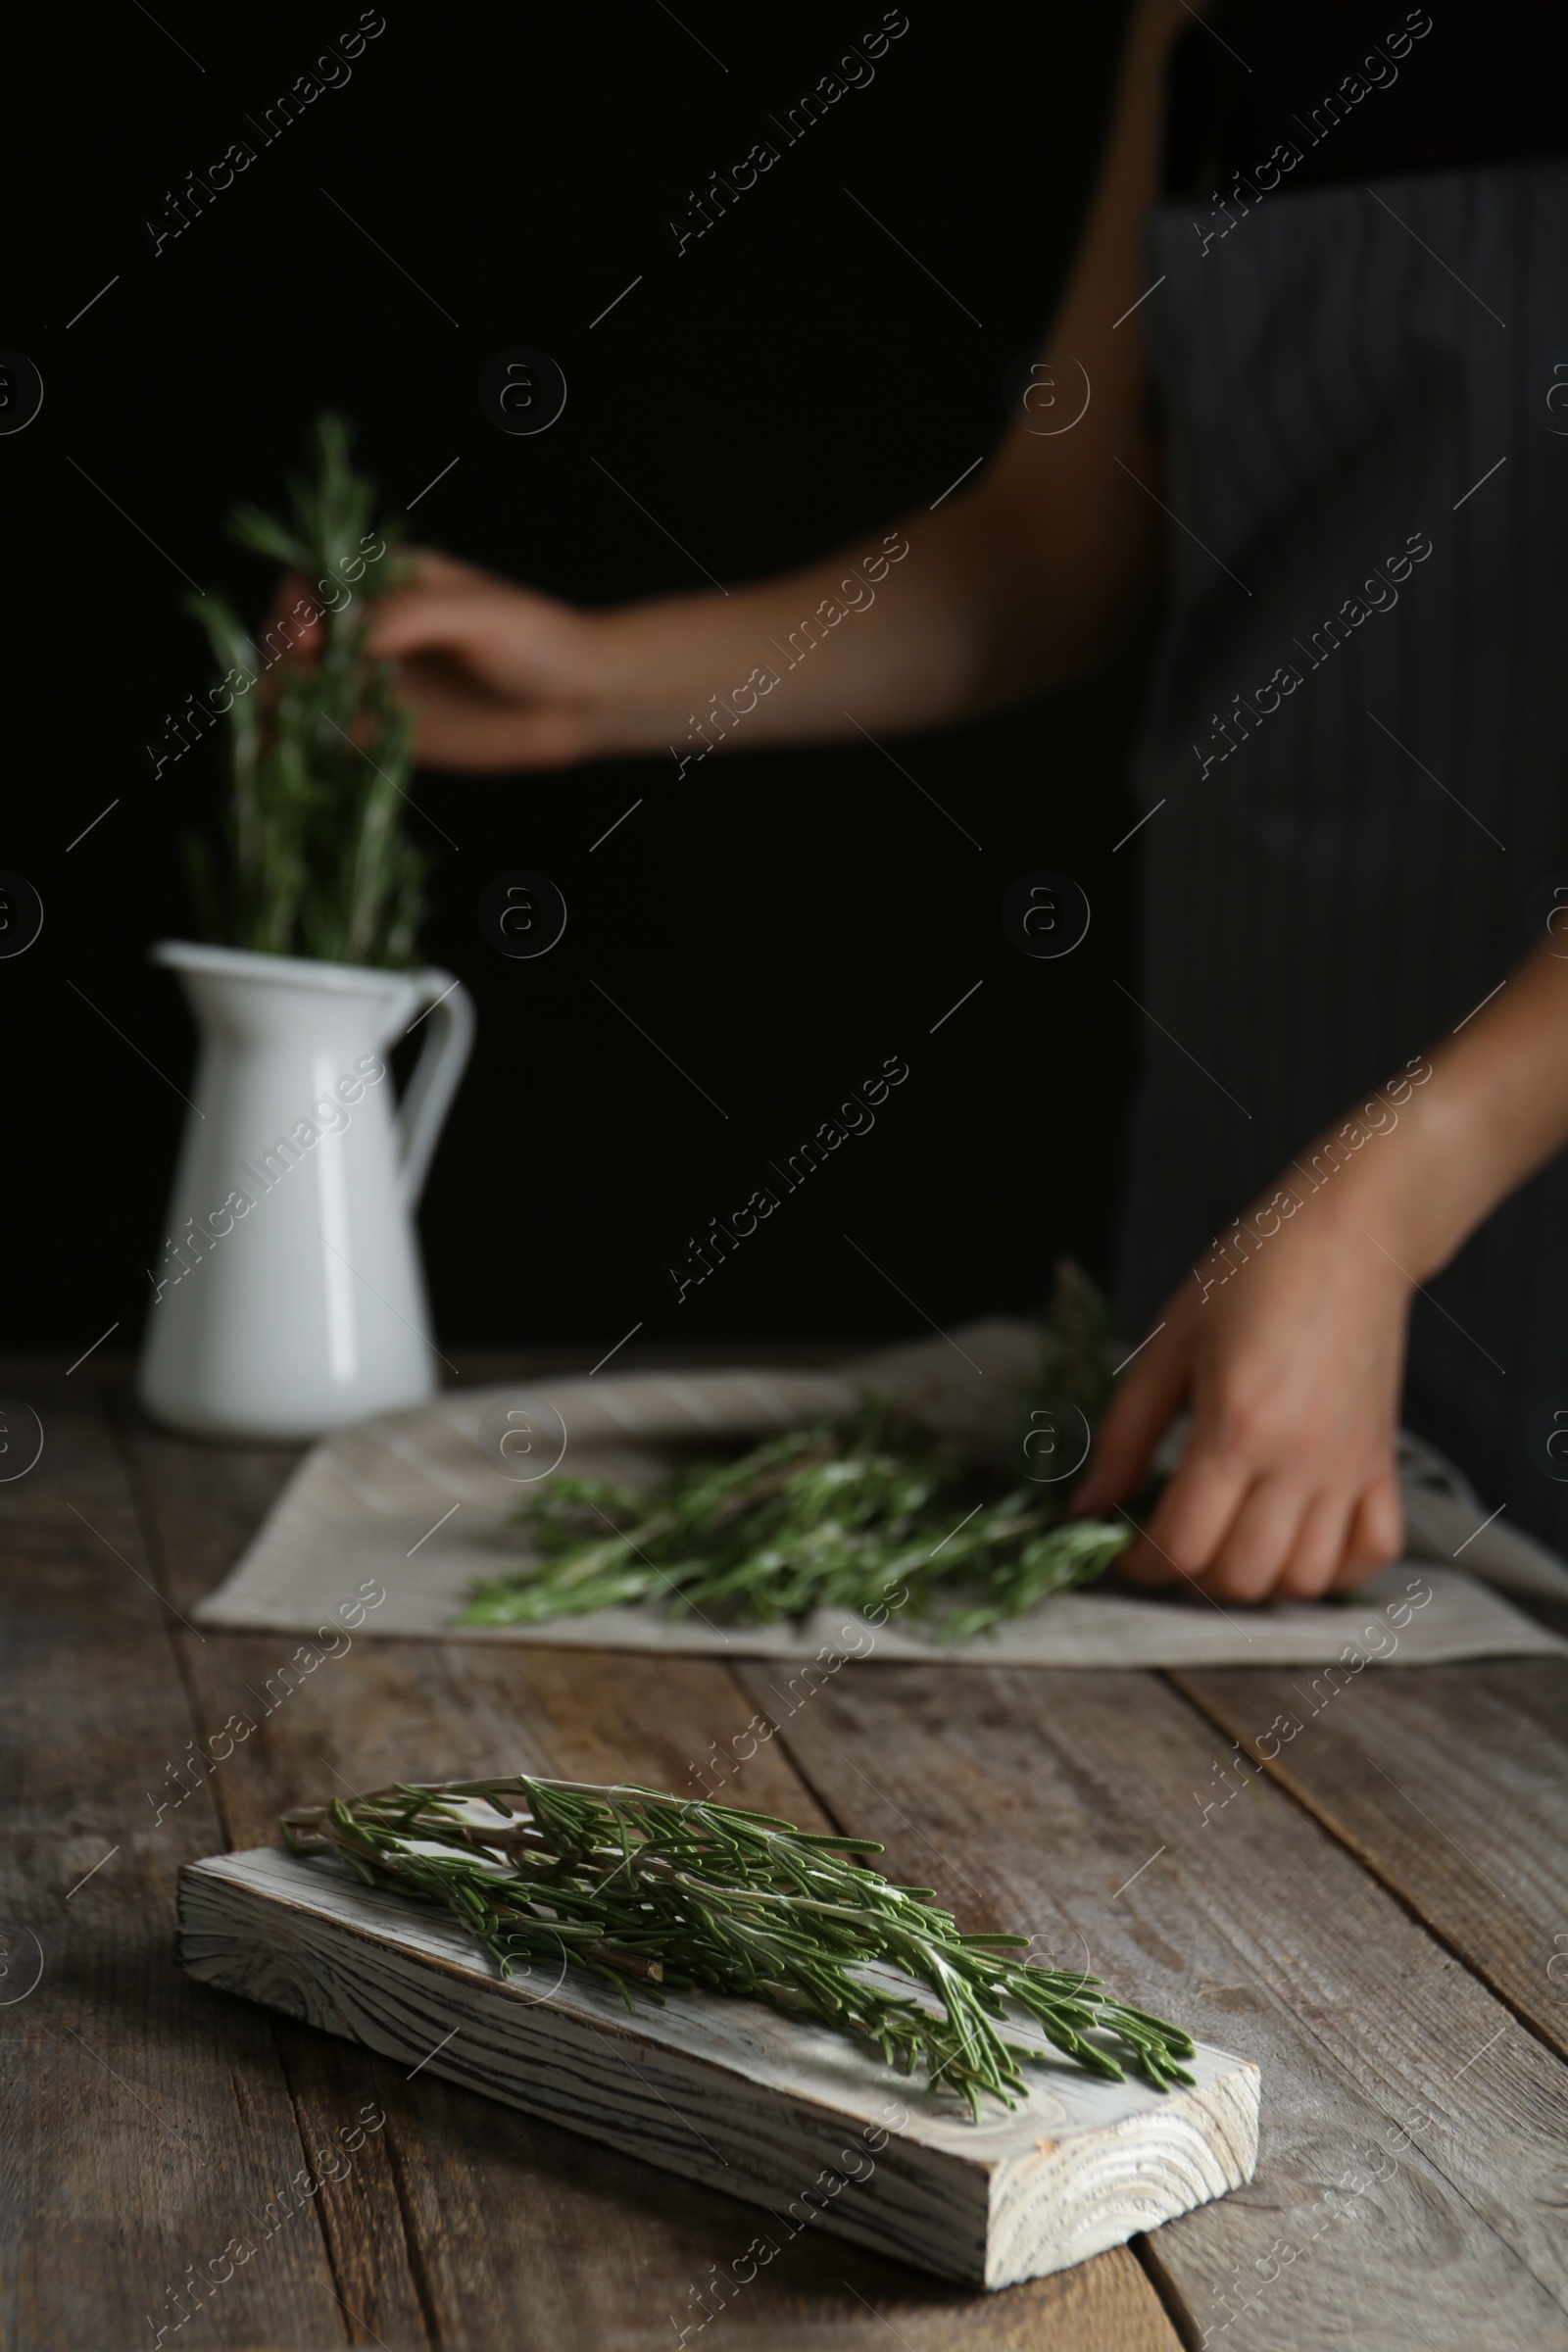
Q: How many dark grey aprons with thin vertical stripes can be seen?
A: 1